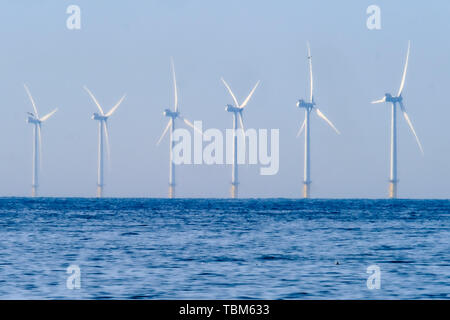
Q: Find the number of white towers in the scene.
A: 6